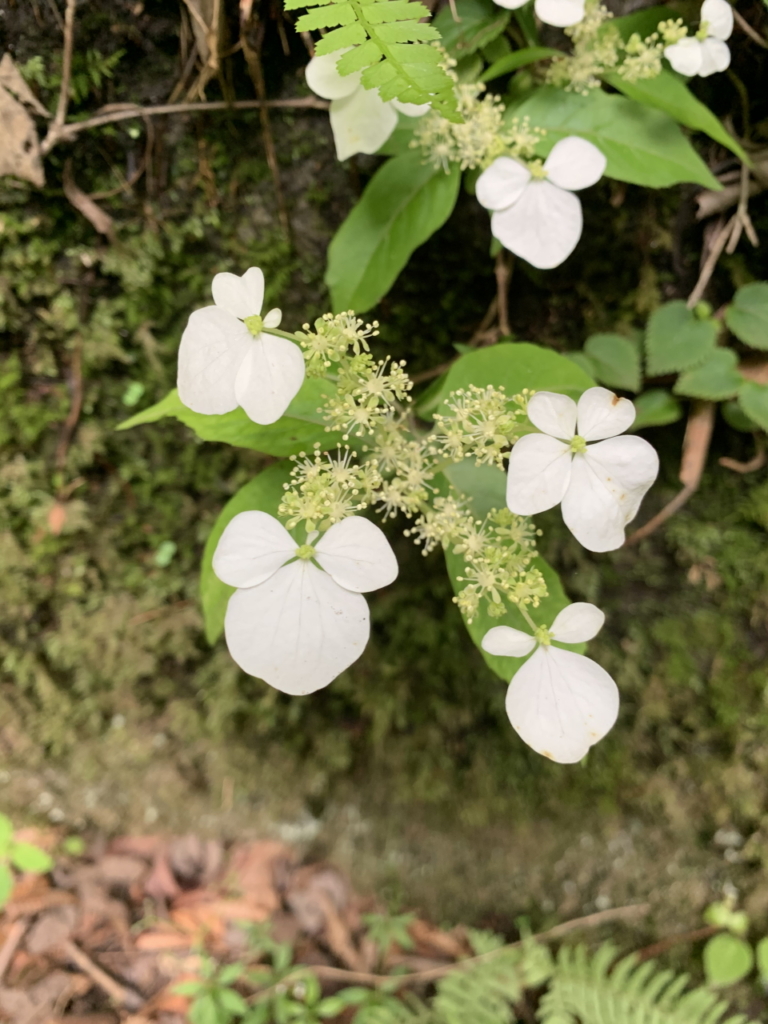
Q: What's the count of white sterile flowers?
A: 8